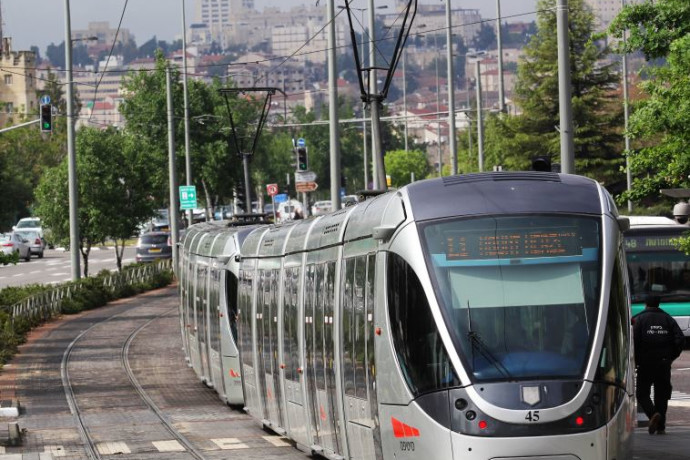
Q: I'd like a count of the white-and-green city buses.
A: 1